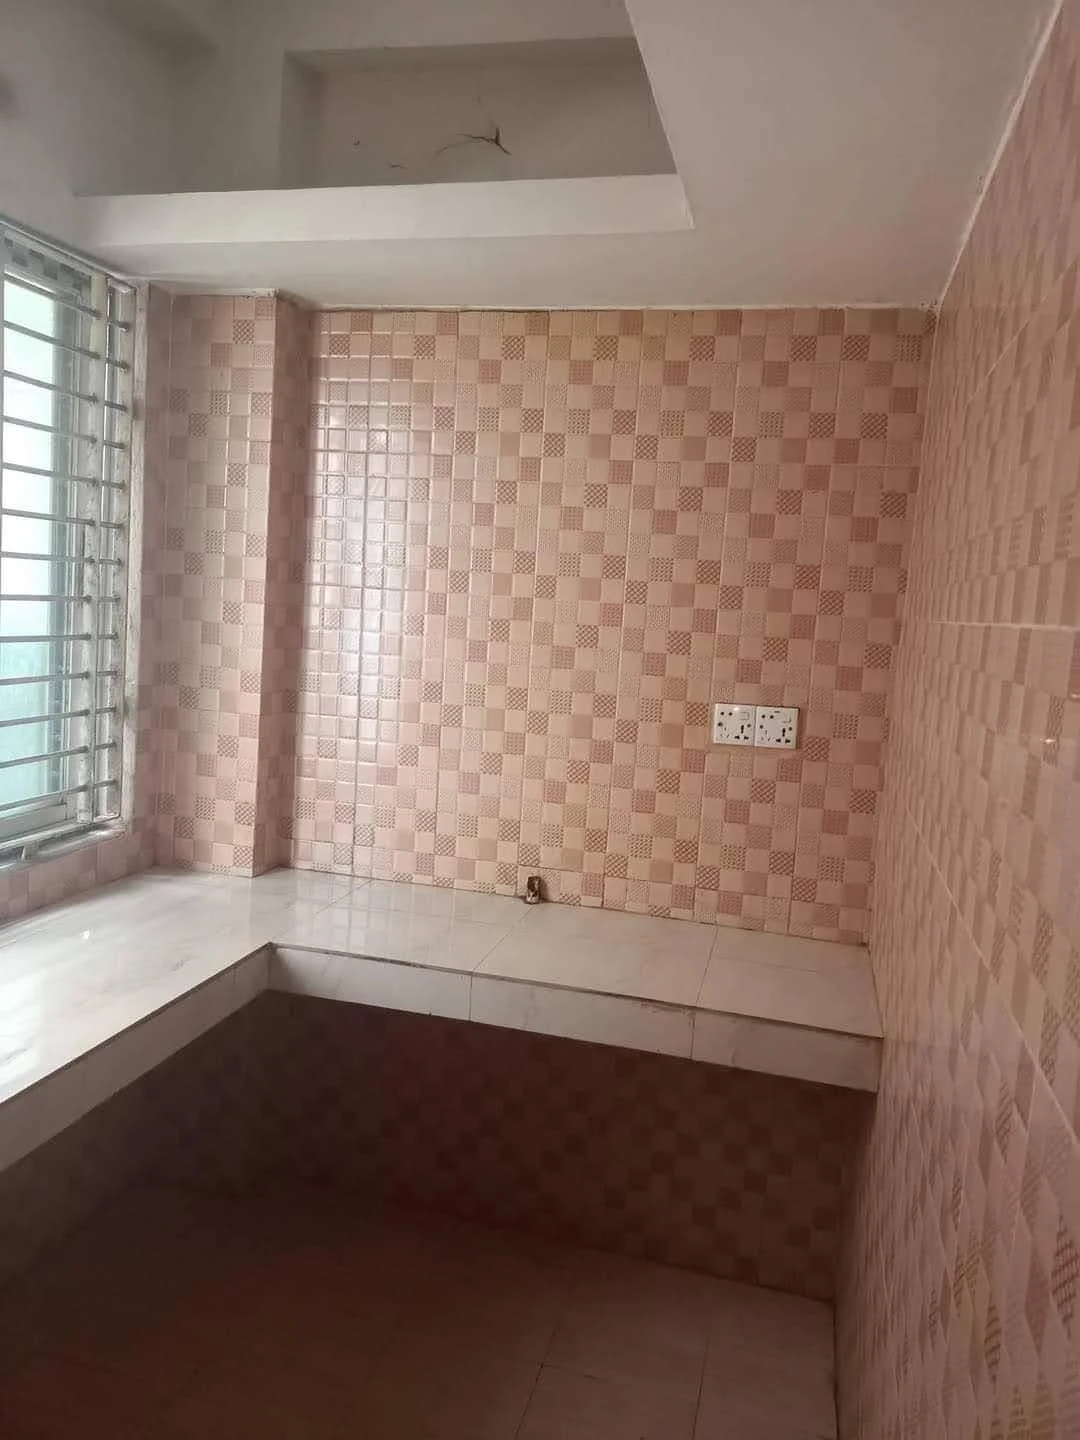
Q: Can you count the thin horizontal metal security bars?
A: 13